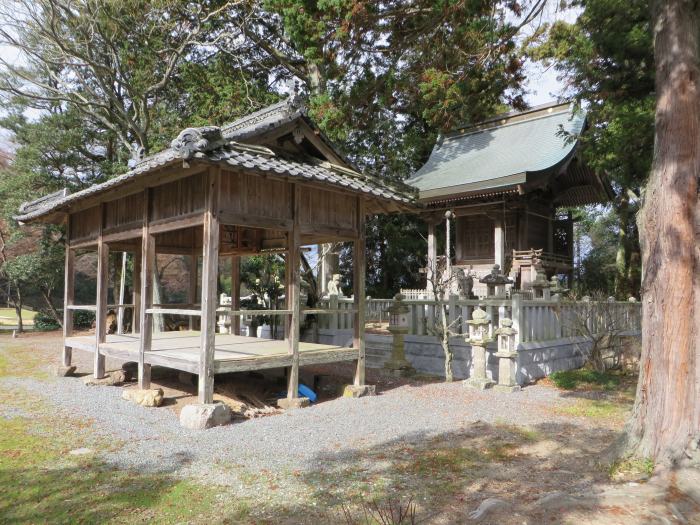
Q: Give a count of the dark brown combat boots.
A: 0